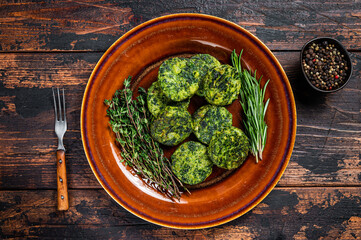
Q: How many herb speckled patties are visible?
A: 8